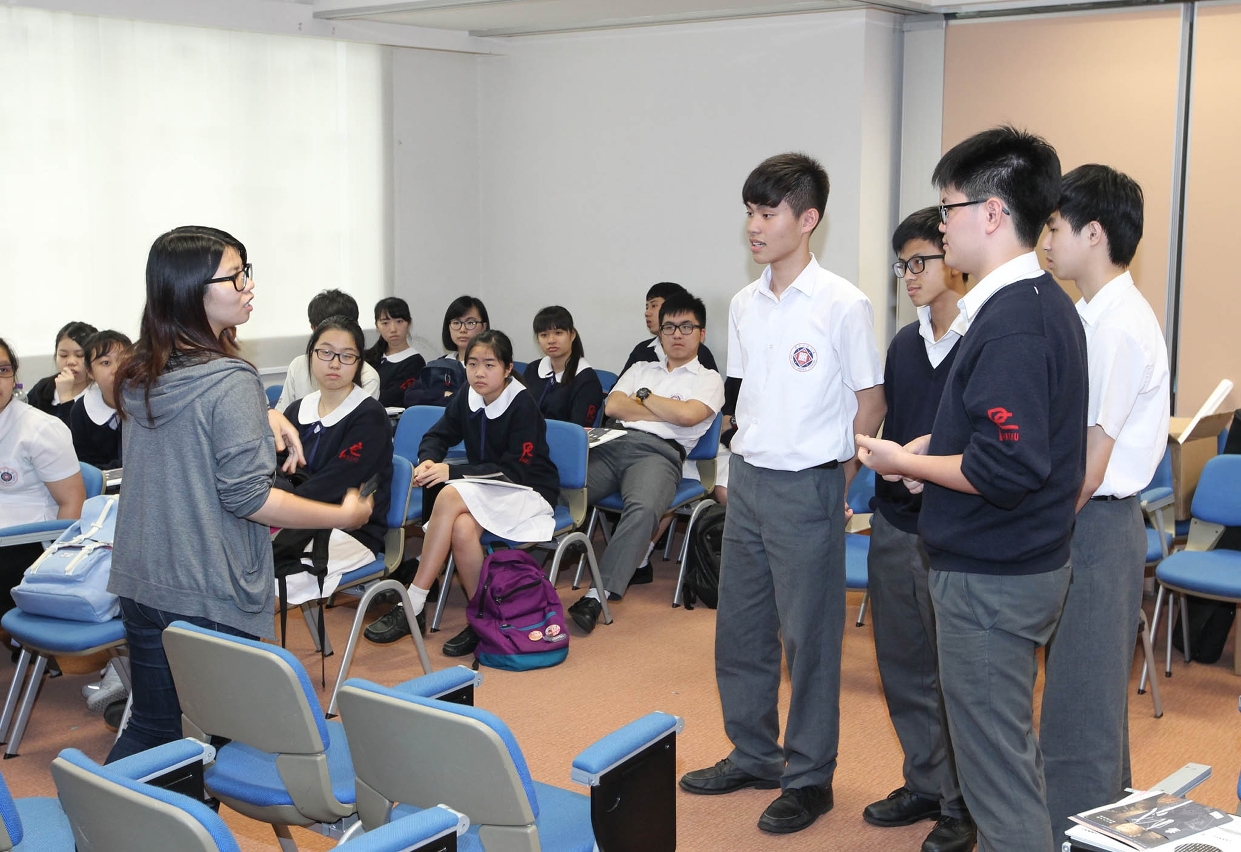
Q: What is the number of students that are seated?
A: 11